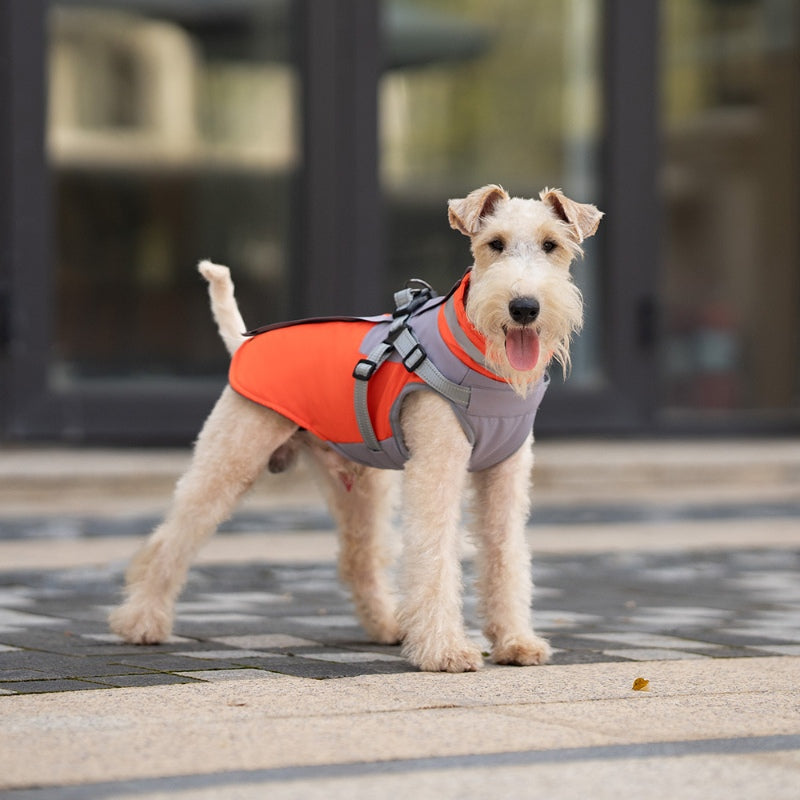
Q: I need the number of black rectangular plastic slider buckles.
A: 2